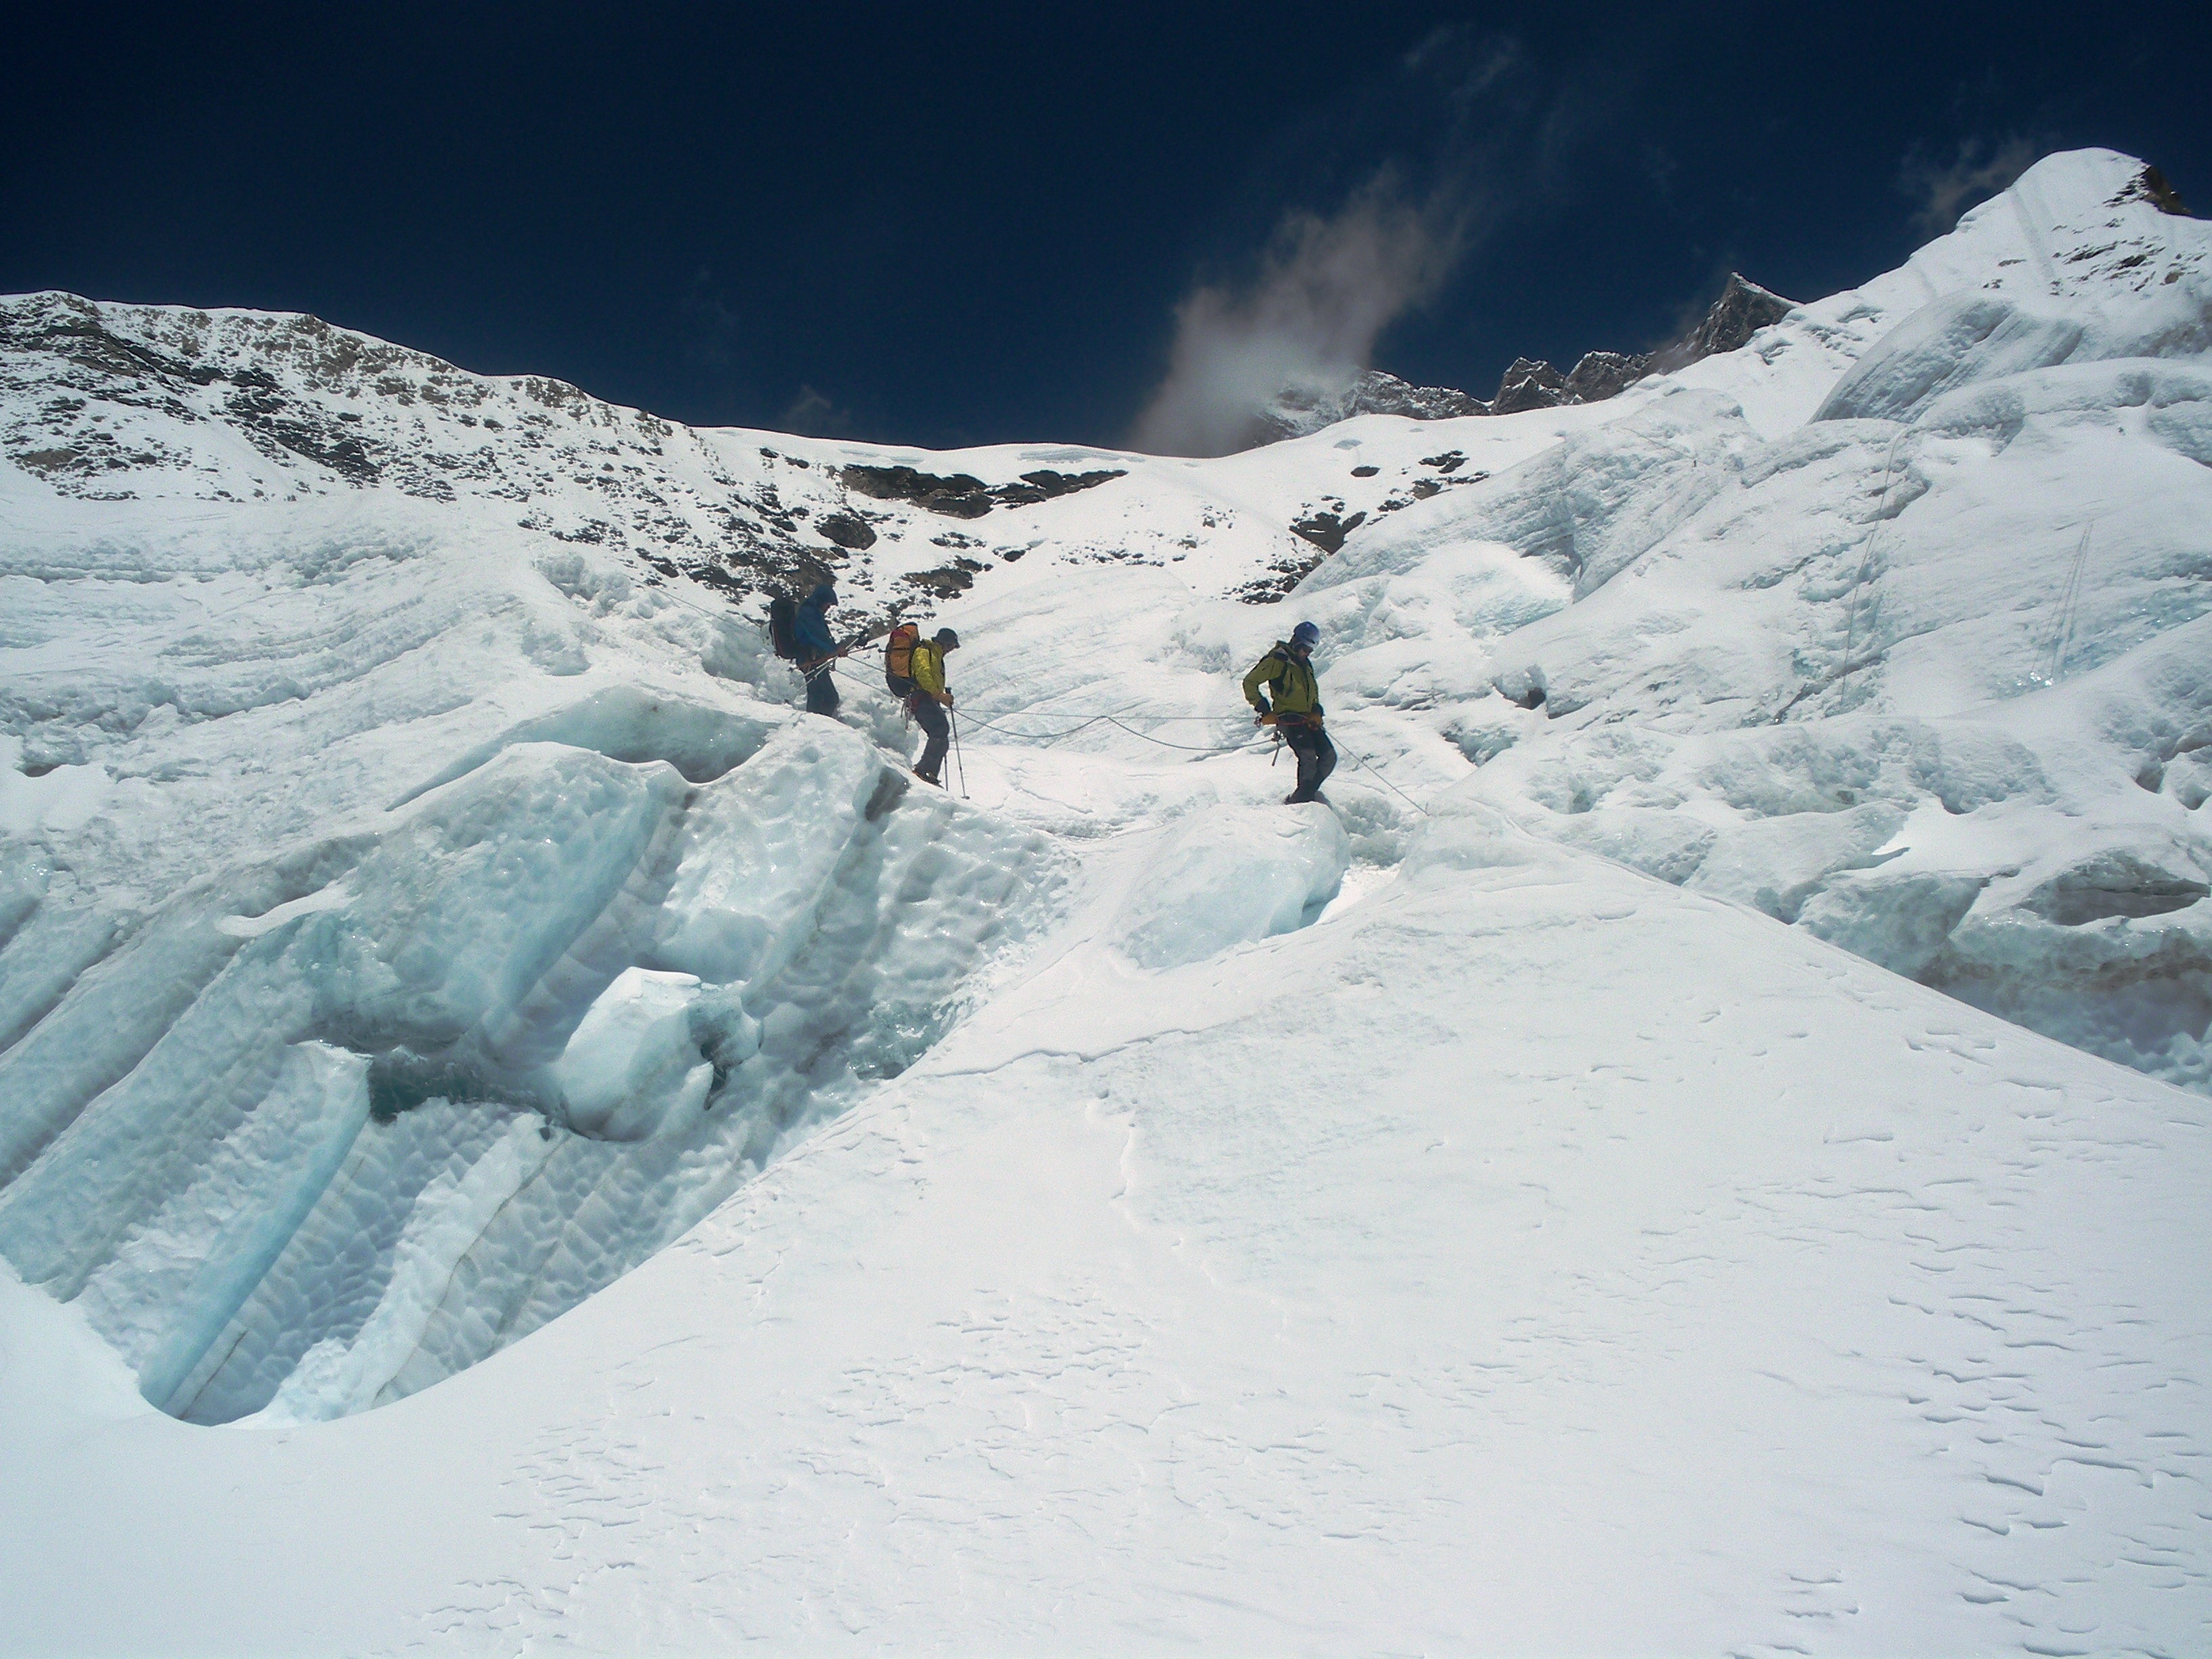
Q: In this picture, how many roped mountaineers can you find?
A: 3